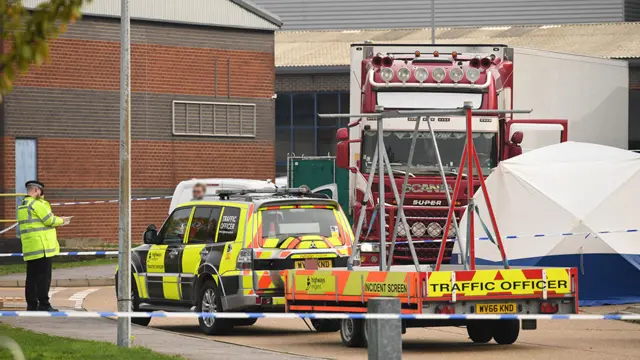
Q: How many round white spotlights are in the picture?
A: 10